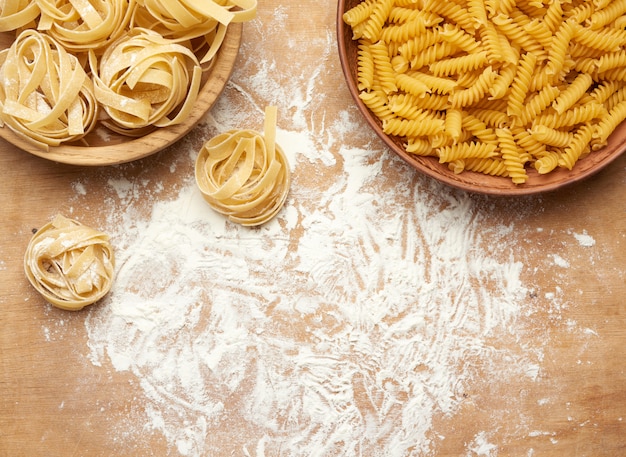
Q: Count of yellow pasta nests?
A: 7